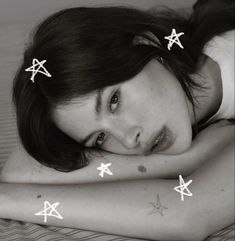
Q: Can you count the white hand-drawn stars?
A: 5